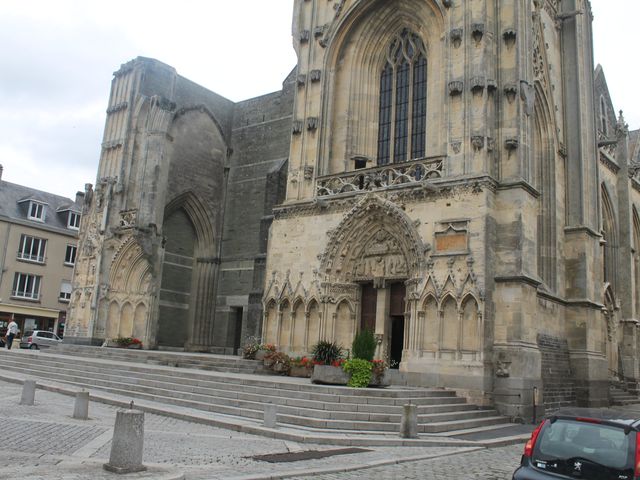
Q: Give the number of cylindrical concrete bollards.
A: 5